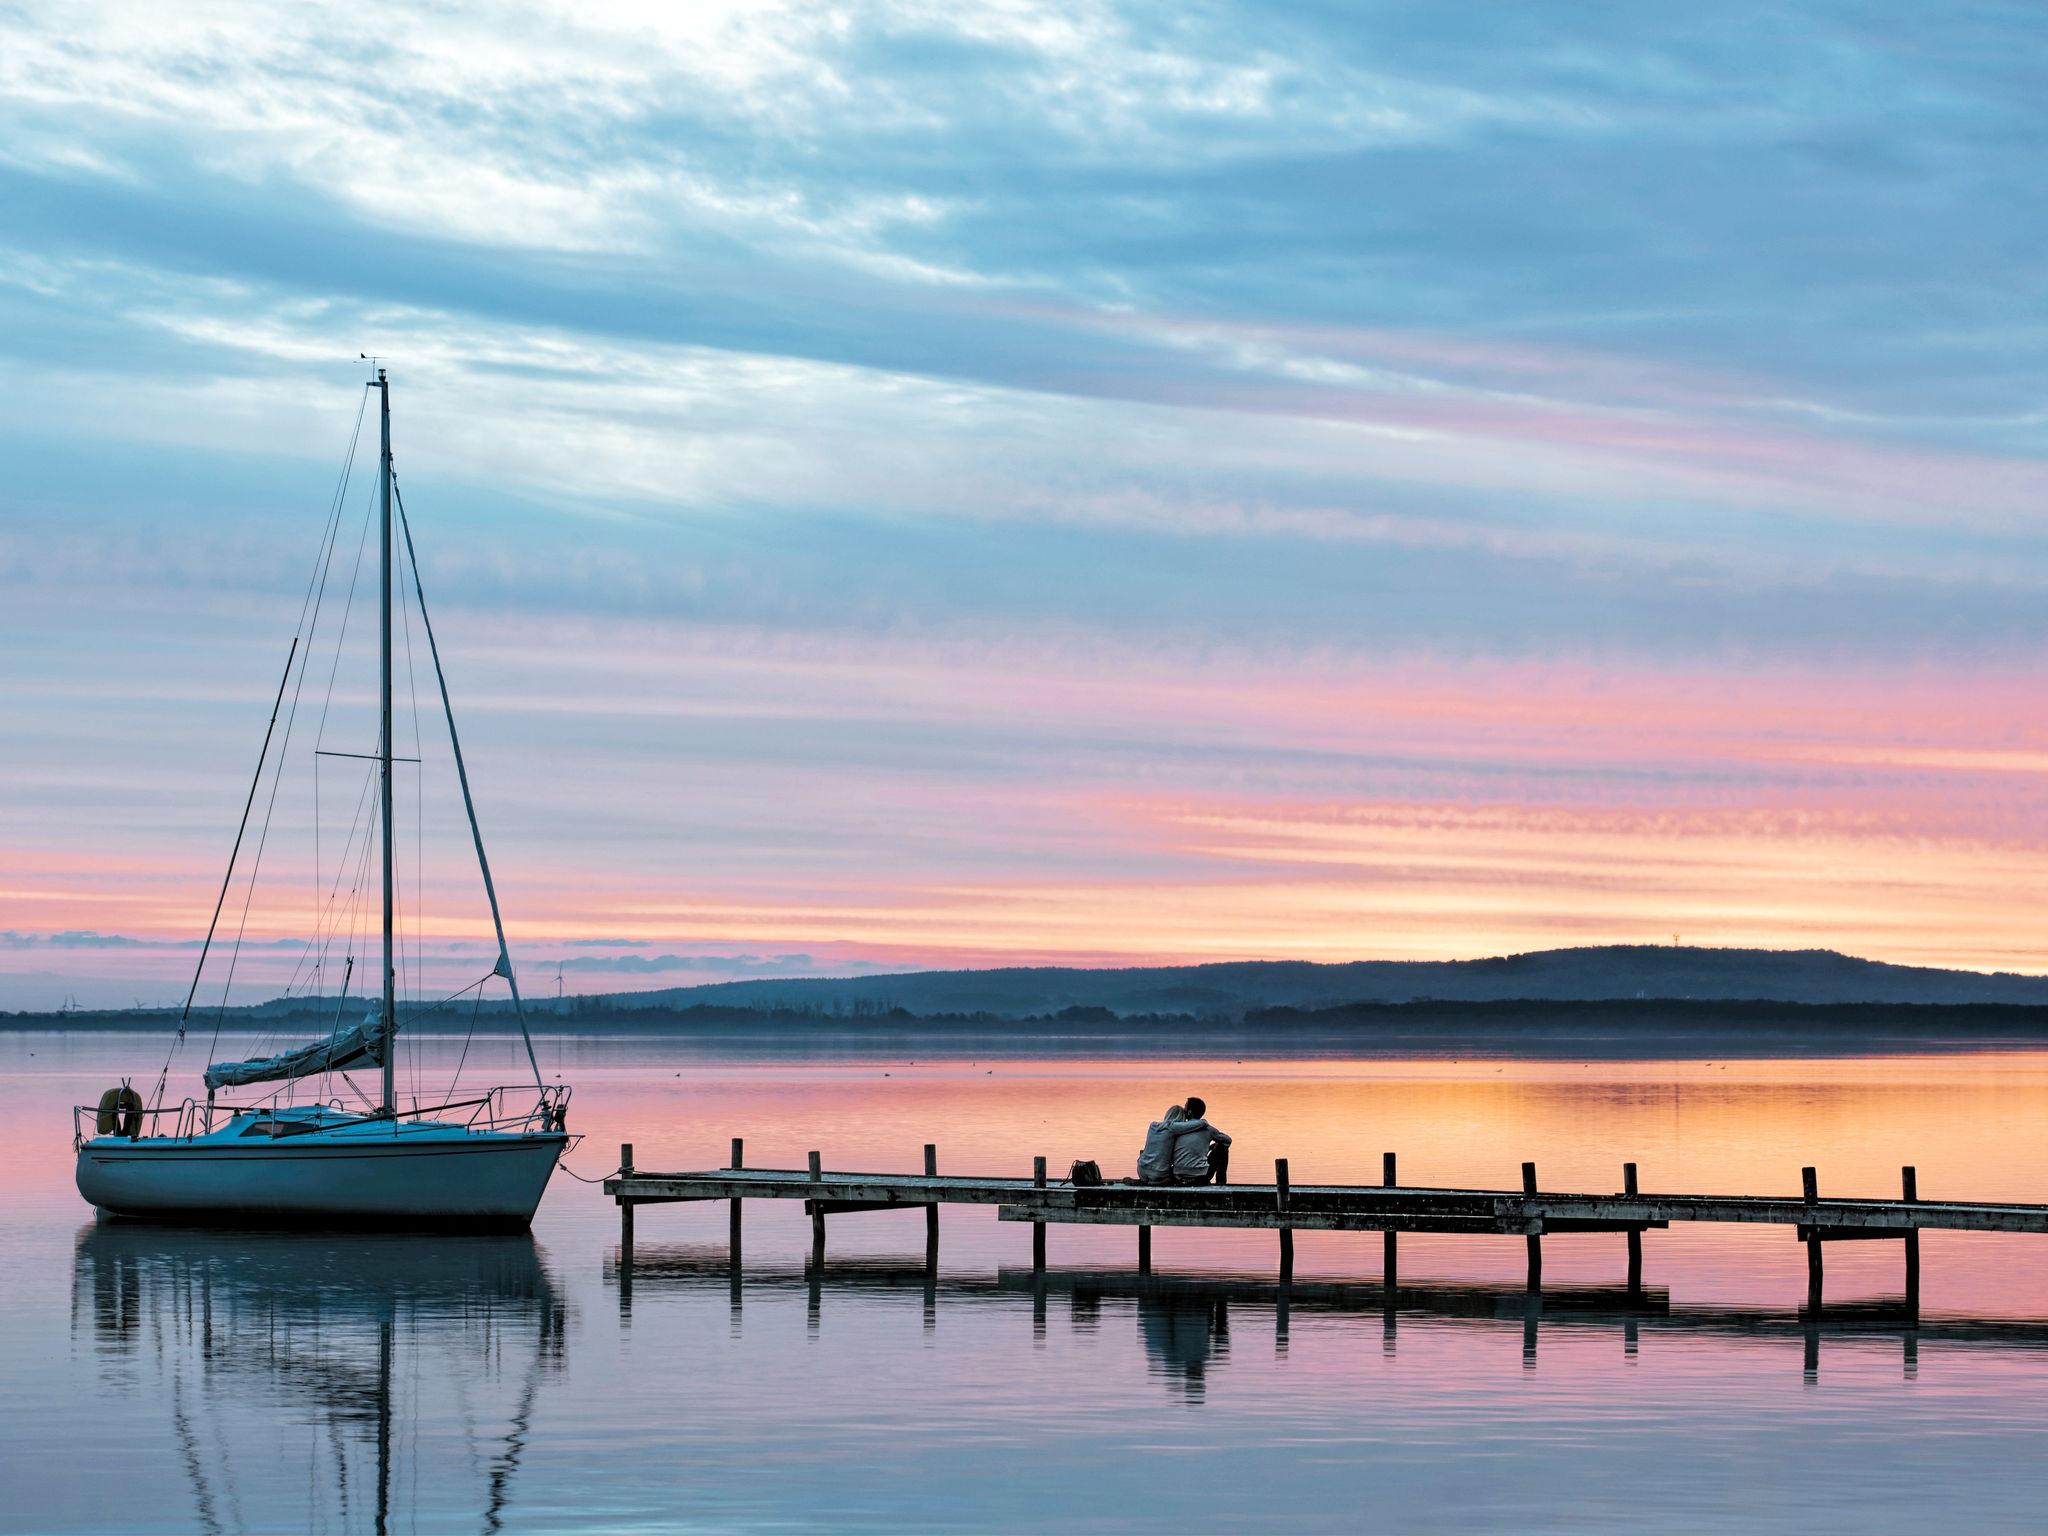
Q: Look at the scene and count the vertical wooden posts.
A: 12